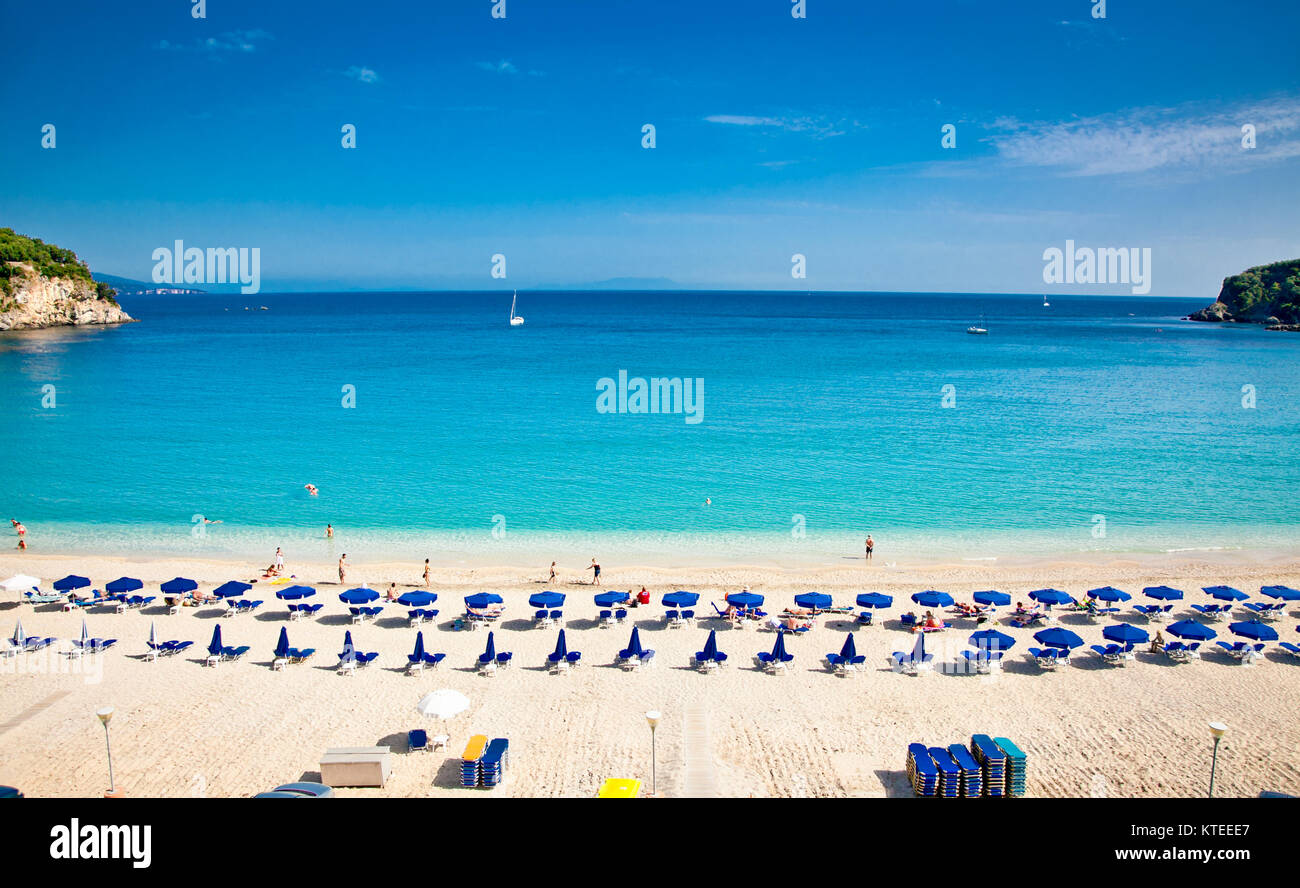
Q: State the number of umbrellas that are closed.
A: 14